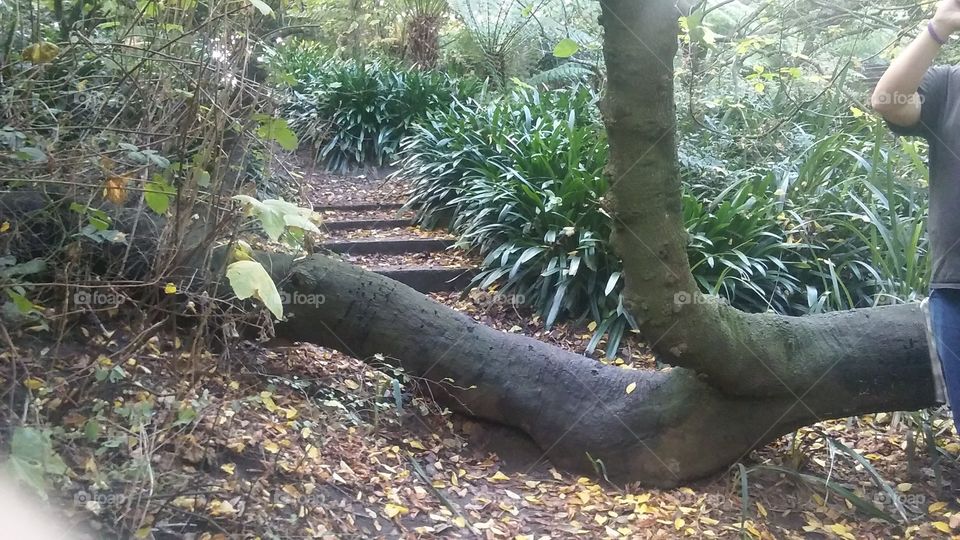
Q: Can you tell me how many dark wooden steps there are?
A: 4